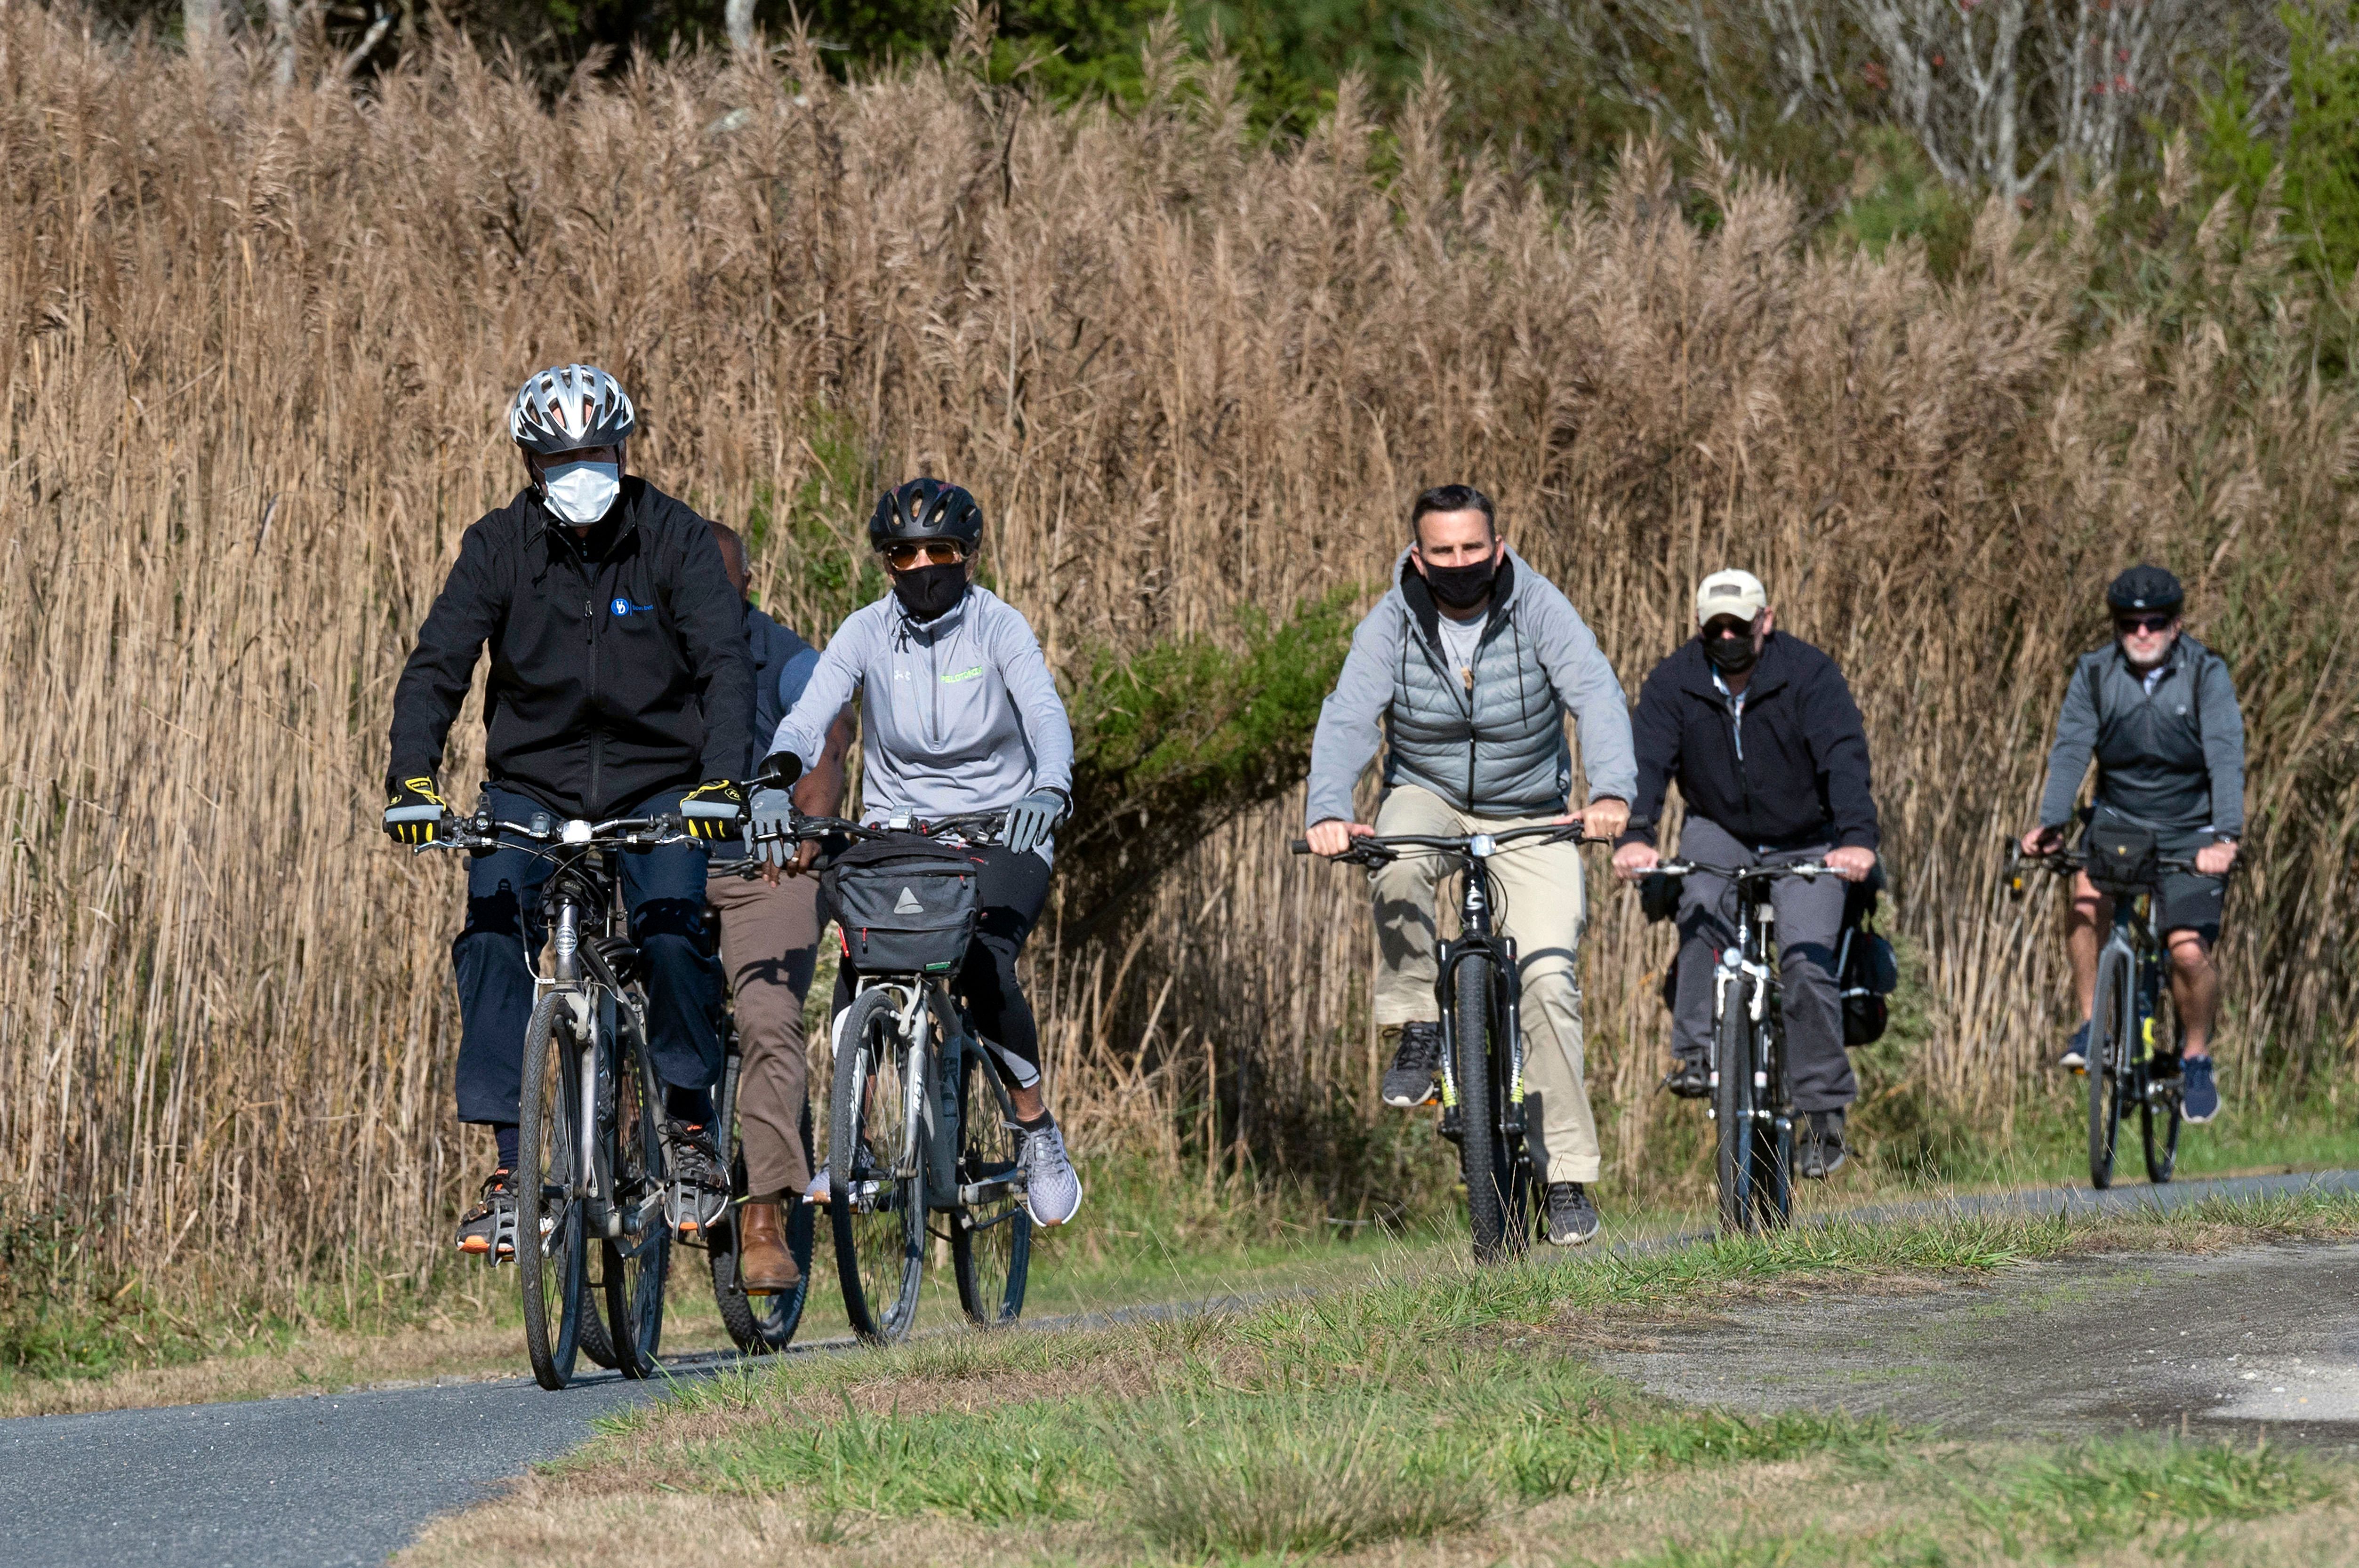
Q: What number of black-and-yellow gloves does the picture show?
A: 2